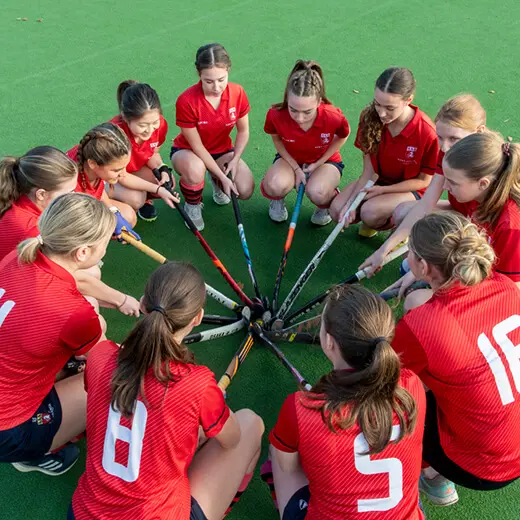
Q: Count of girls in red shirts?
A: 12